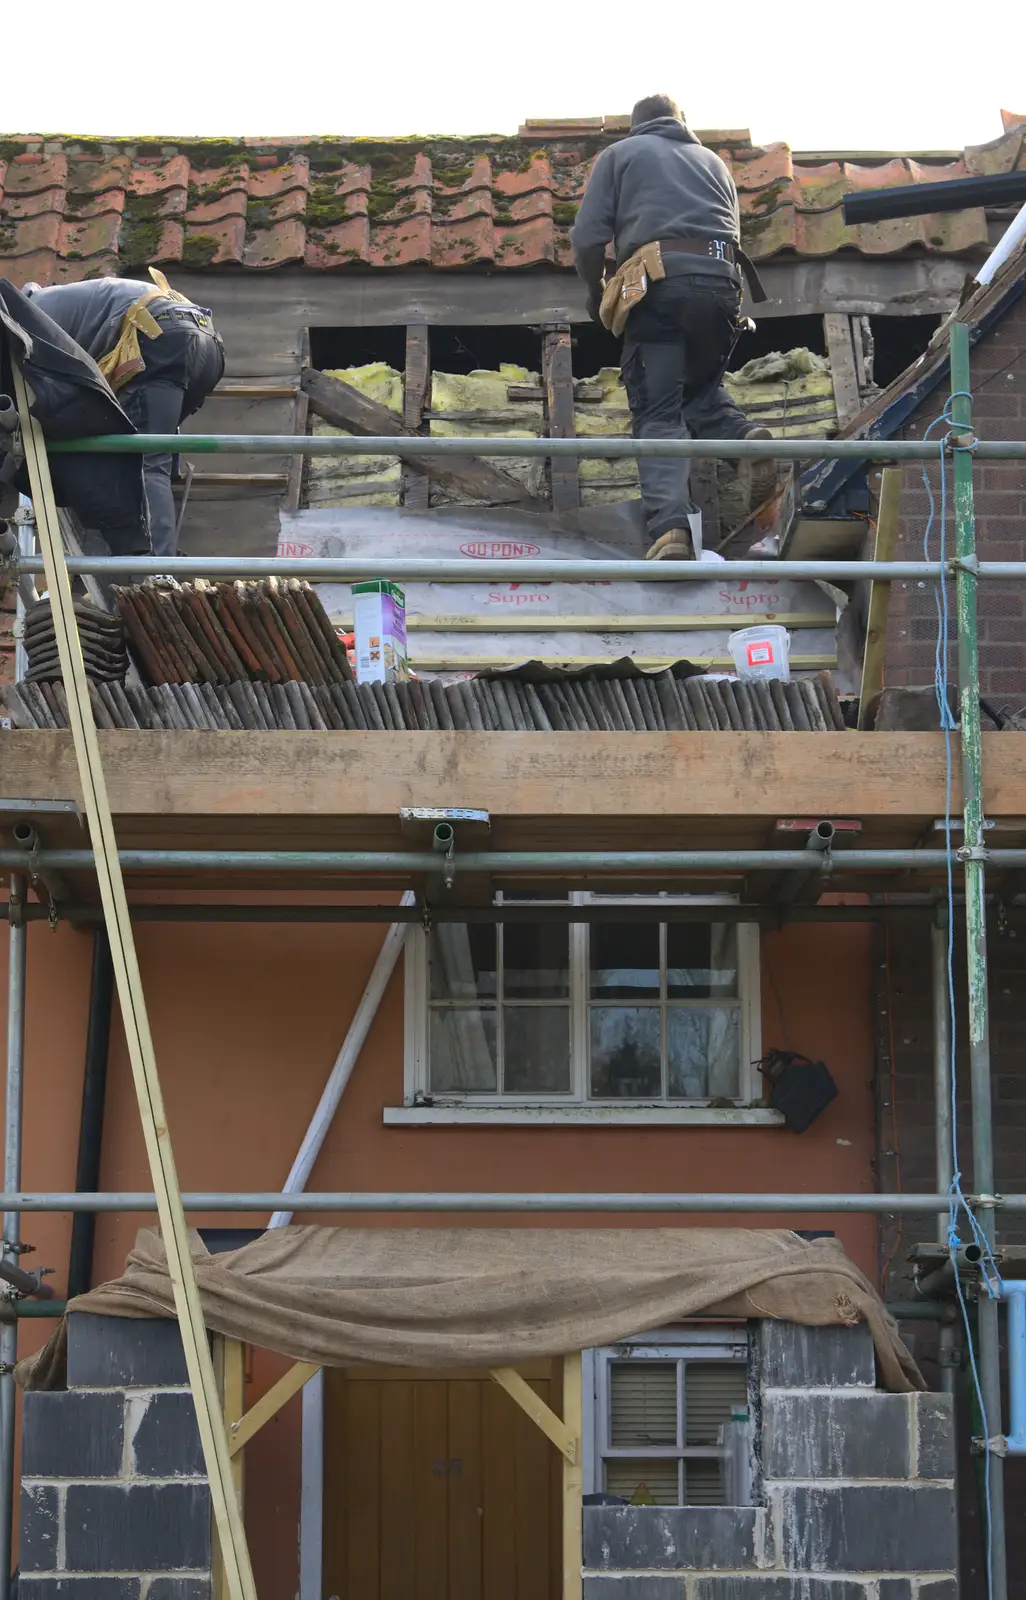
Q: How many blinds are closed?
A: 1